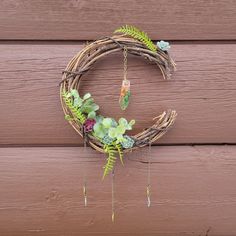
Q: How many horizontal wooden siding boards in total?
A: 3